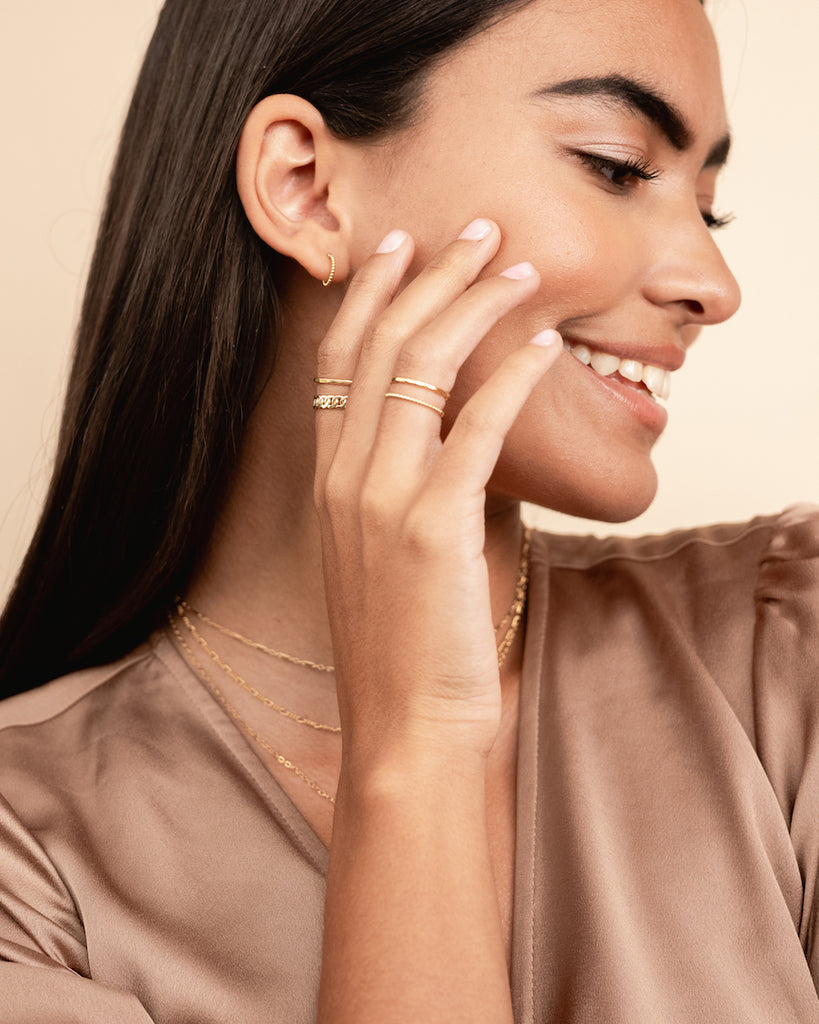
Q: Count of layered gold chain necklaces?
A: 3